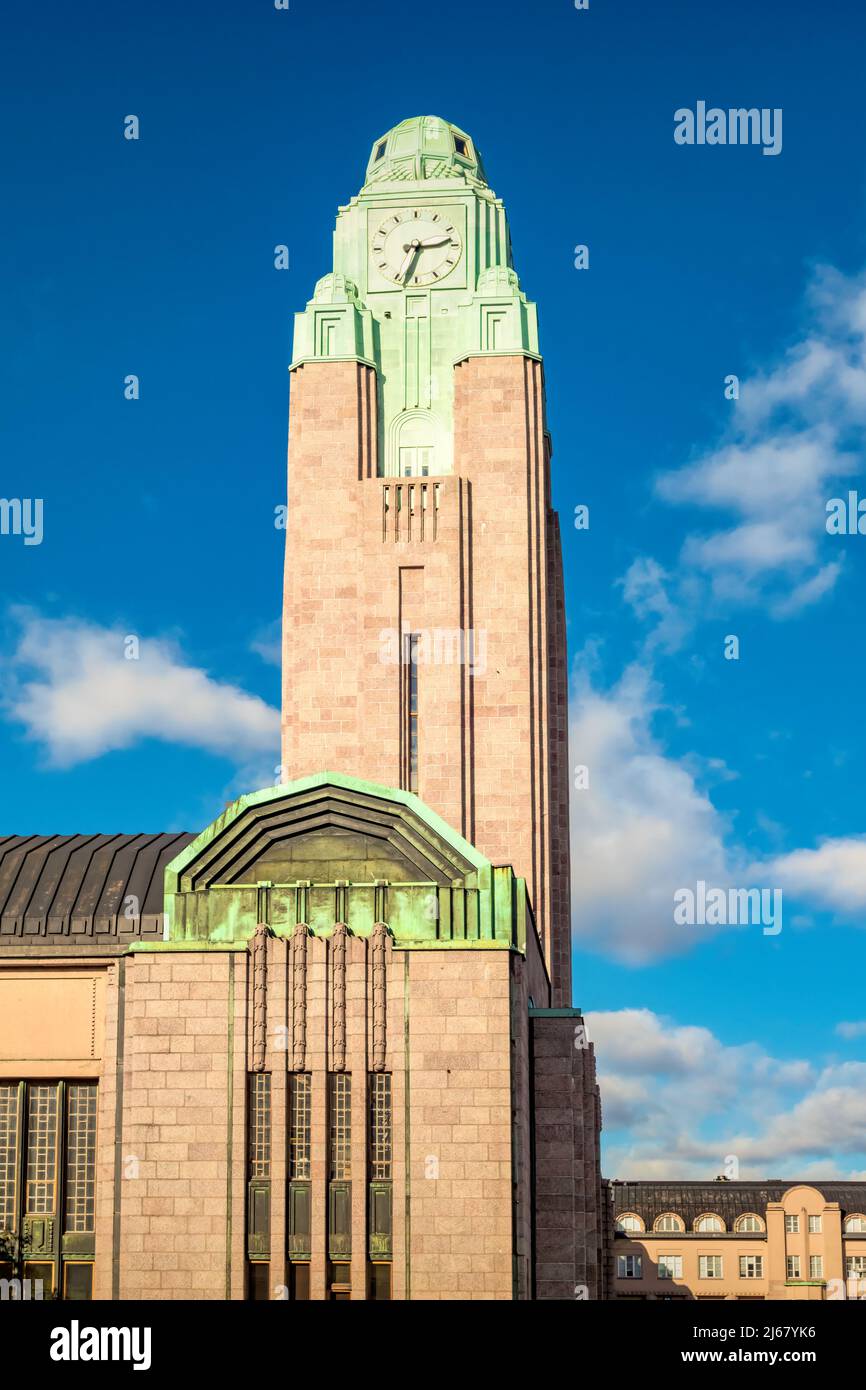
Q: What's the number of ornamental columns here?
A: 4